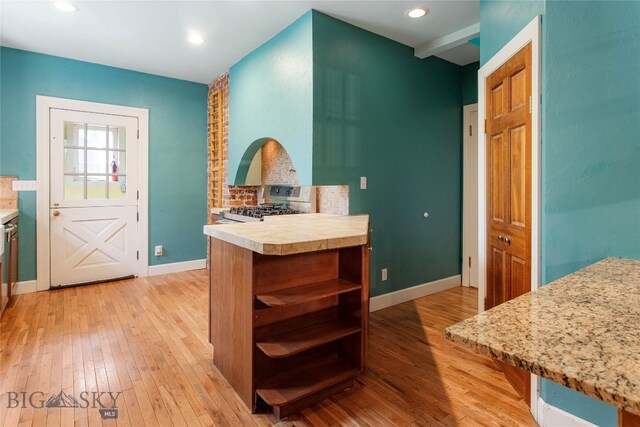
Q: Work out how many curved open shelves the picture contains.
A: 3